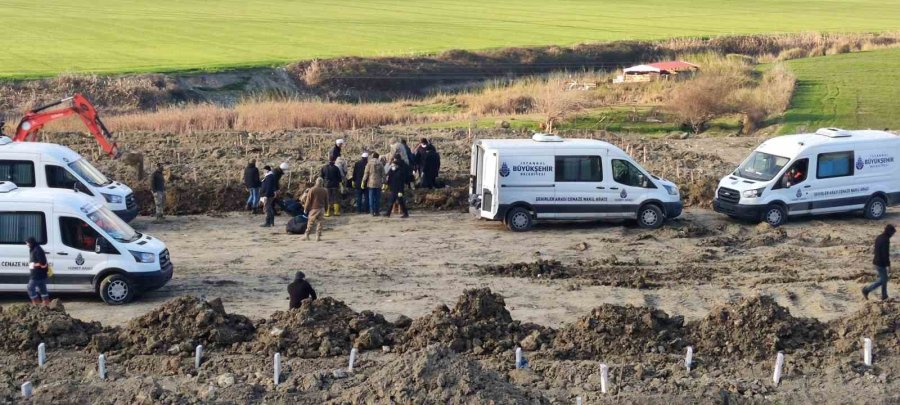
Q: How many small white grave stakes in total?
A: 11